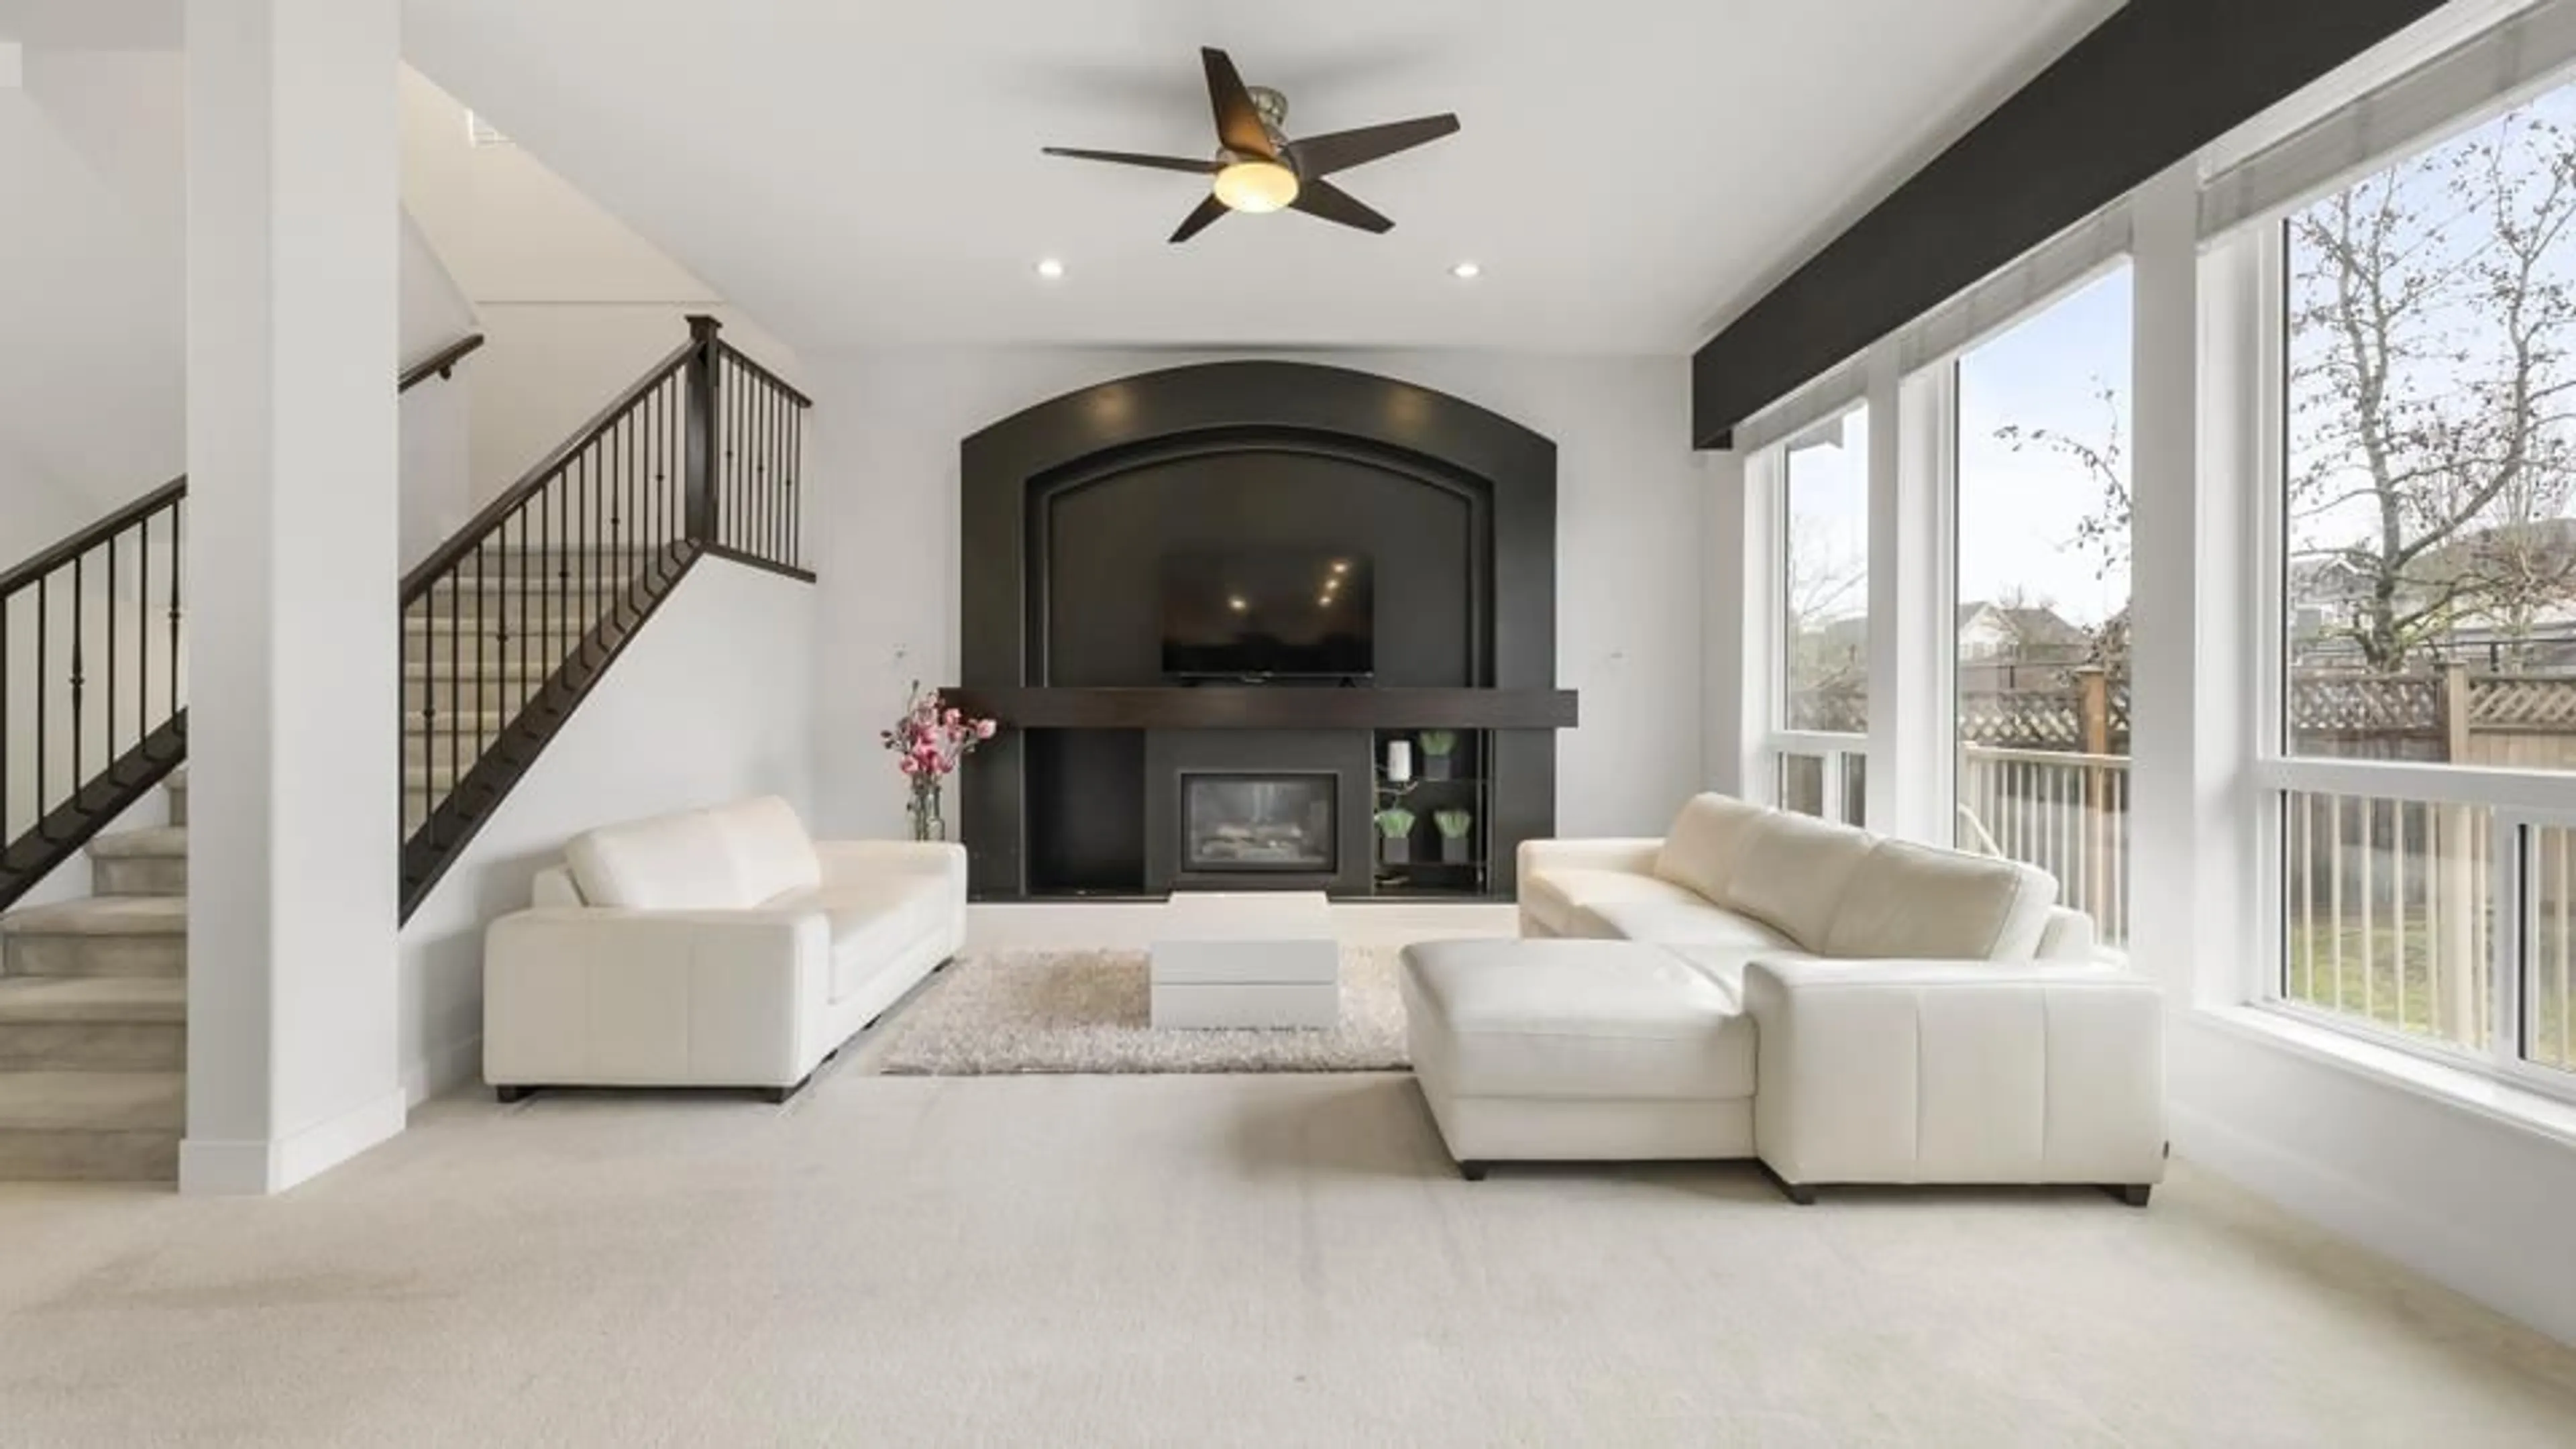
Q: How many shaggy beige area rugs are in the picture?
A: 1